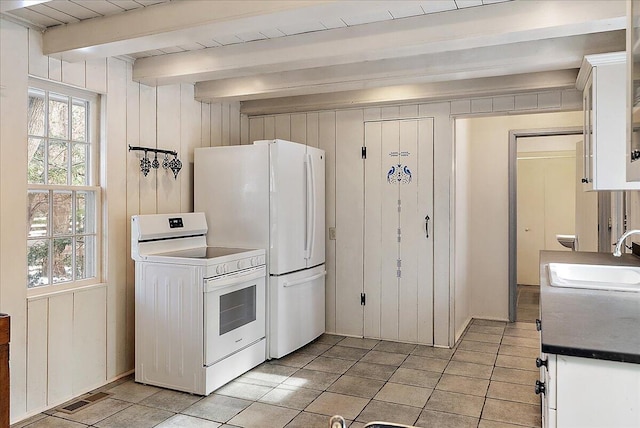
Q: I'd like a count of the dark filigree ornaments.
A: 4